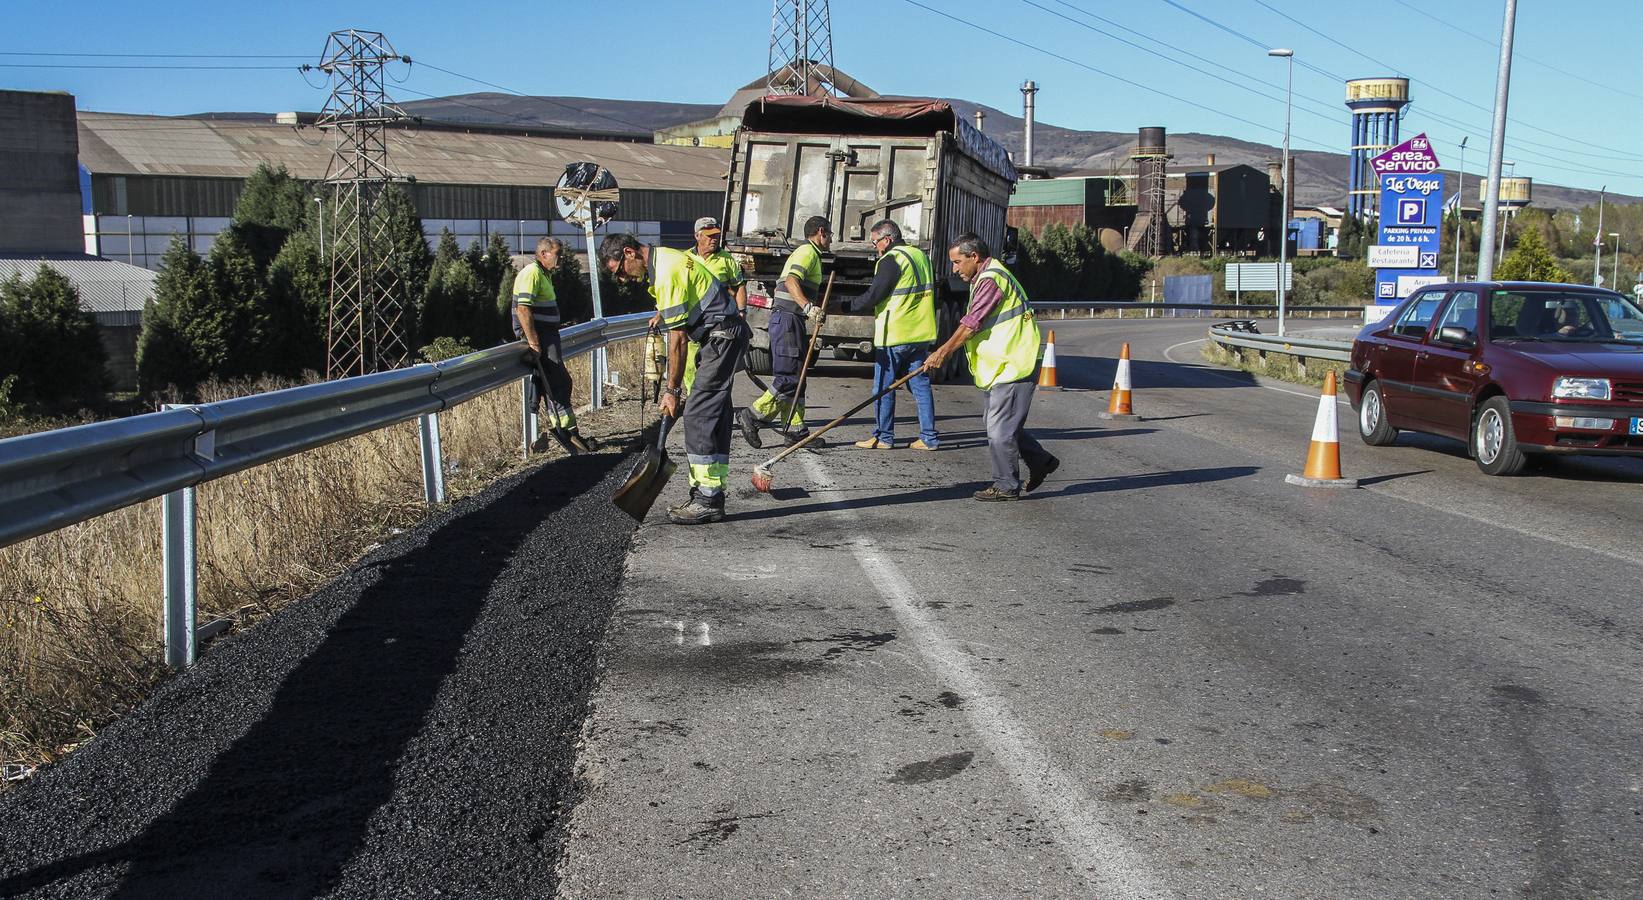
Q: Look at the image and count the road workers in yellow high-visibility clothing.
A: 6